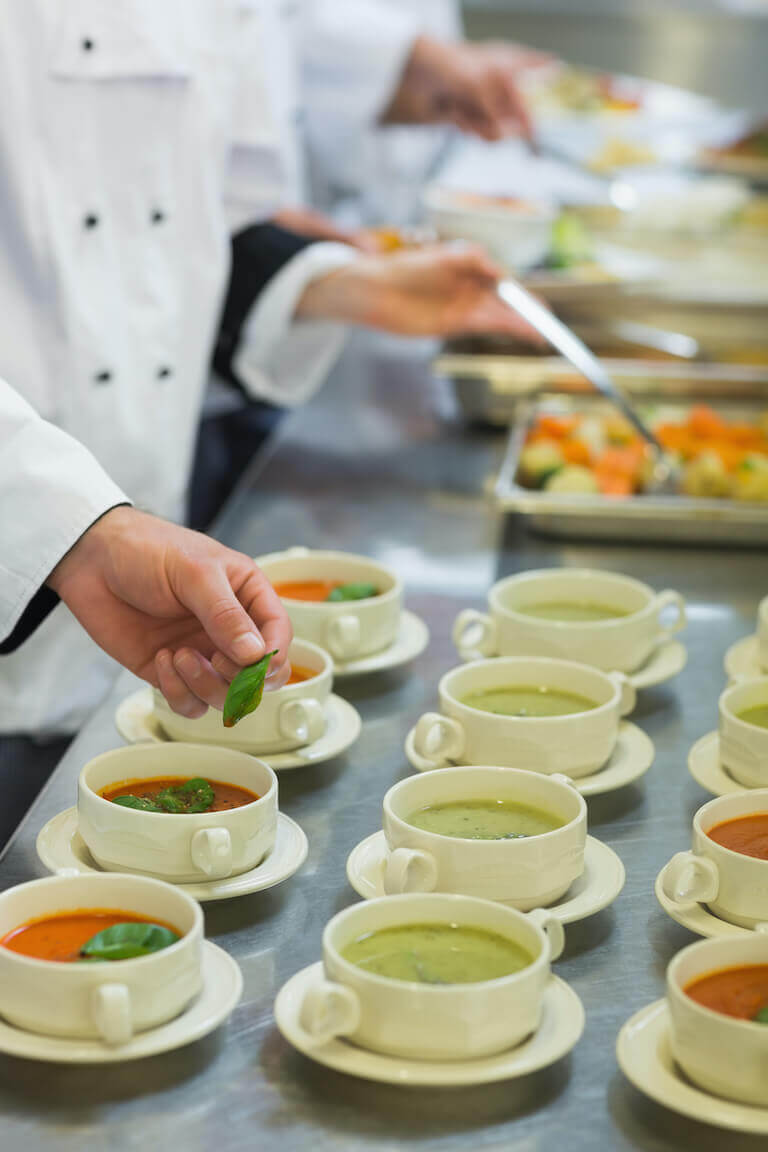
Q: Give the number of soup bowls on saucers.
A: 12